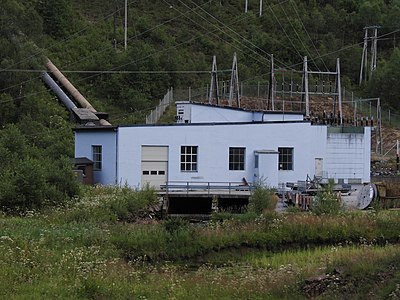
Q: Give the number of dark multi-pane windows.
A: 4